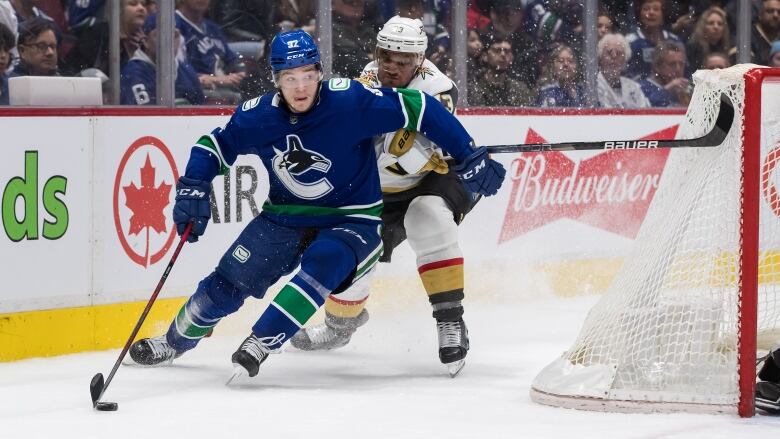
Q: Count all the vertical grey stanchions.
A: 6